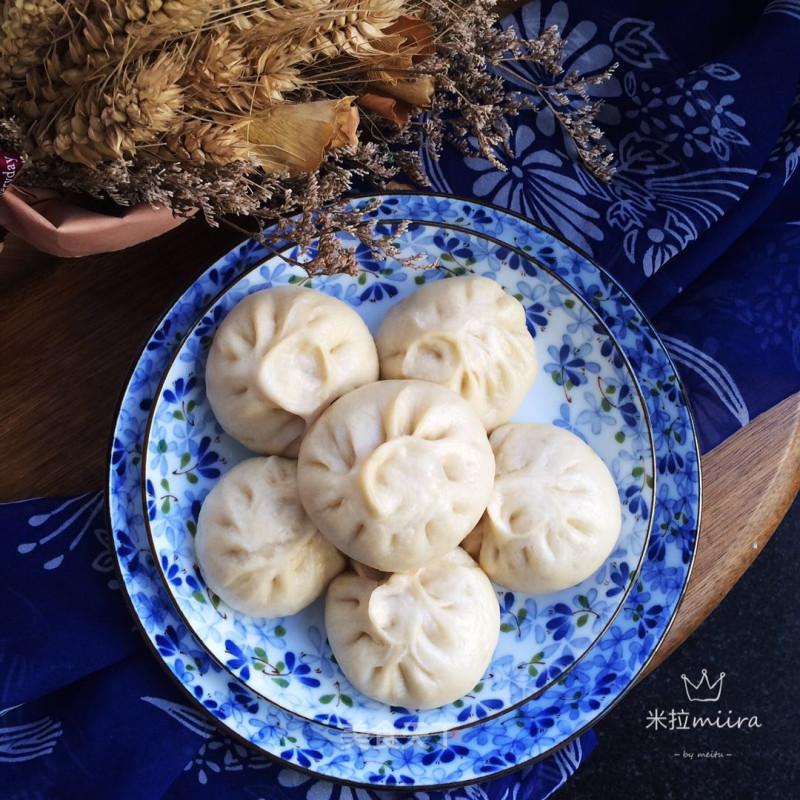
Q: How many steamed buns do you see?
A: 6